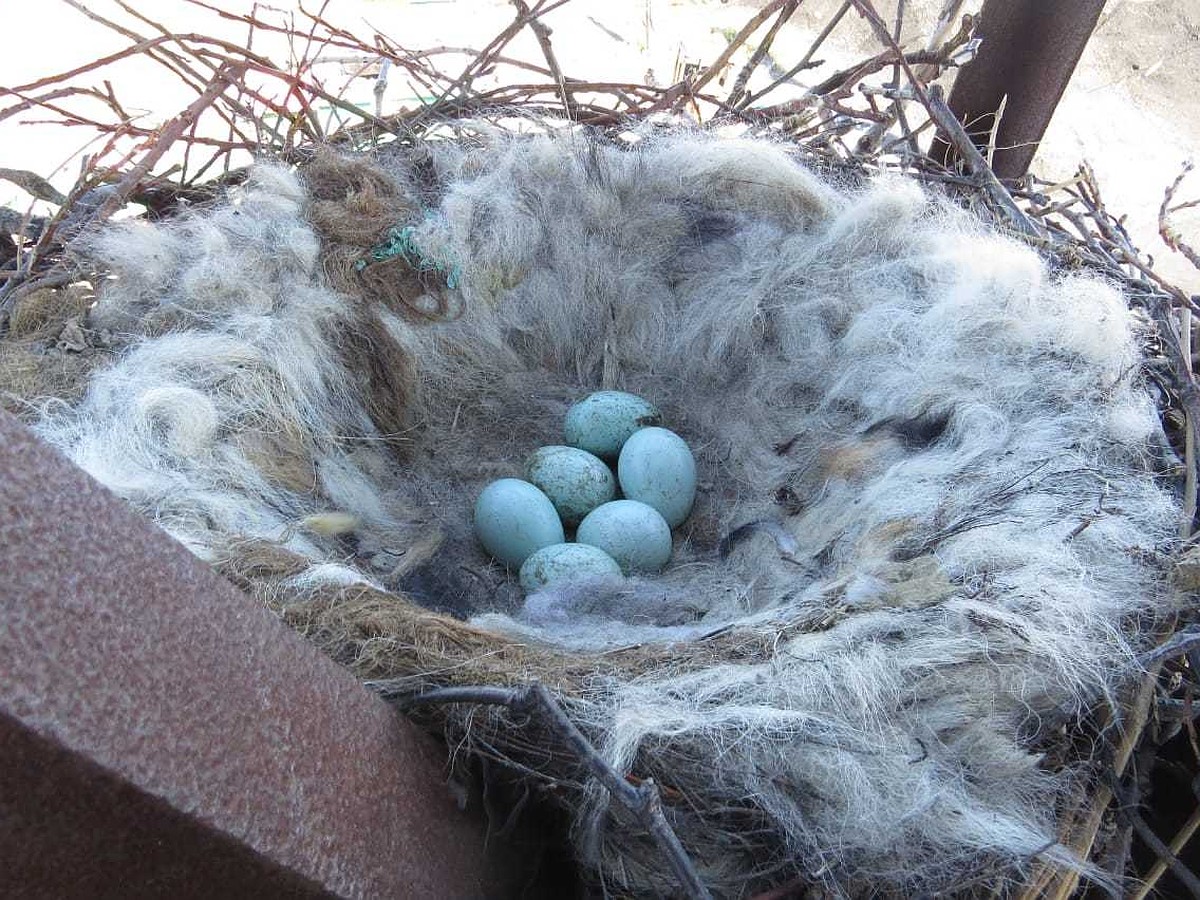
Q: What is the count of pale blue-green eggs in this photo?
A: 6